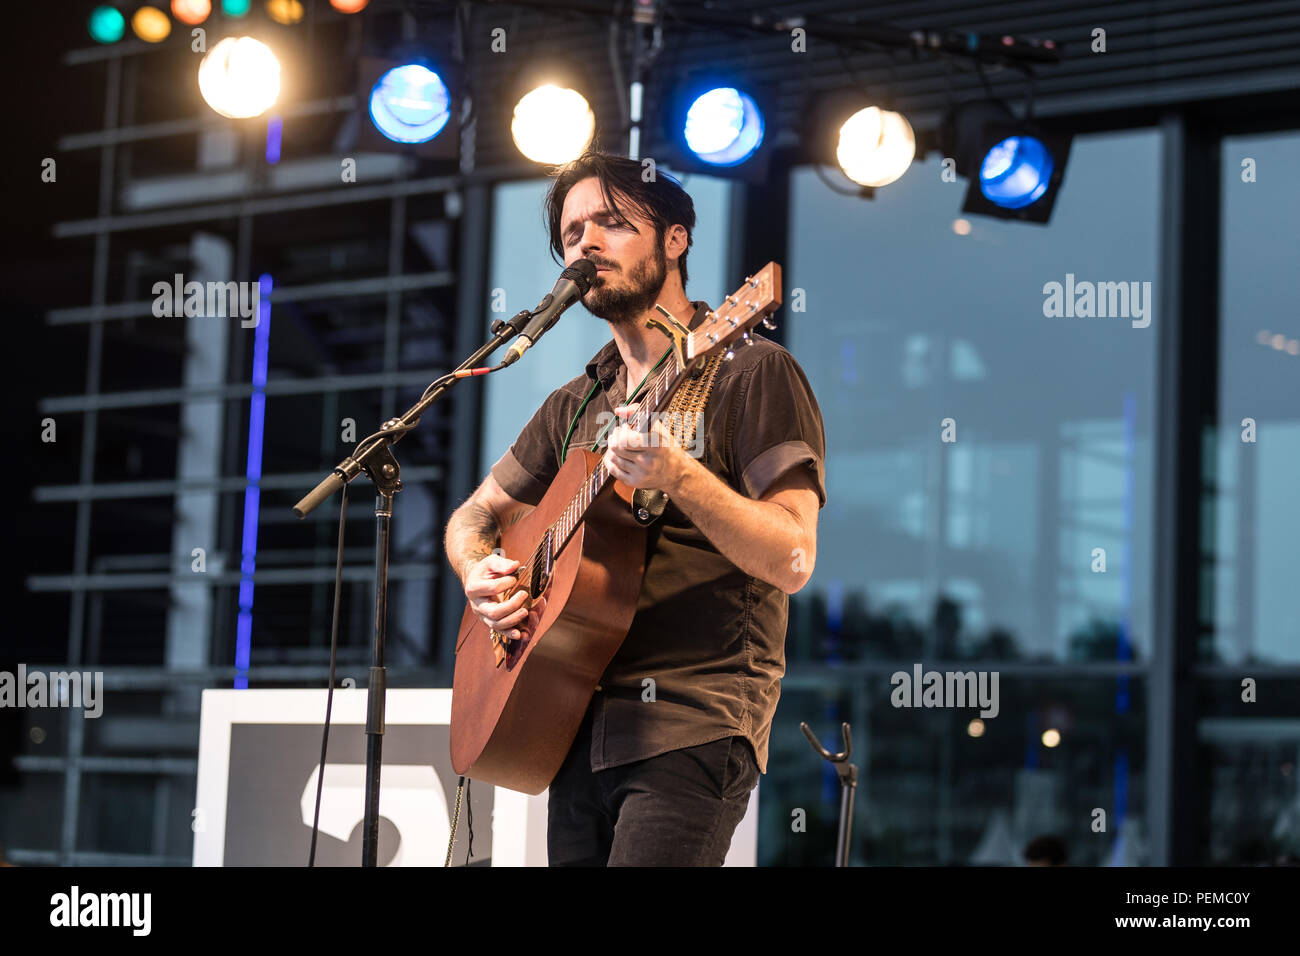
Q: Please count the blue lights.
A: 3